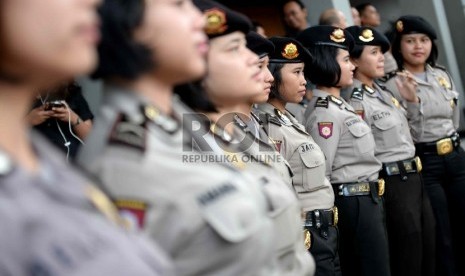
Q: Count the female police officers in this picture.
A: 8